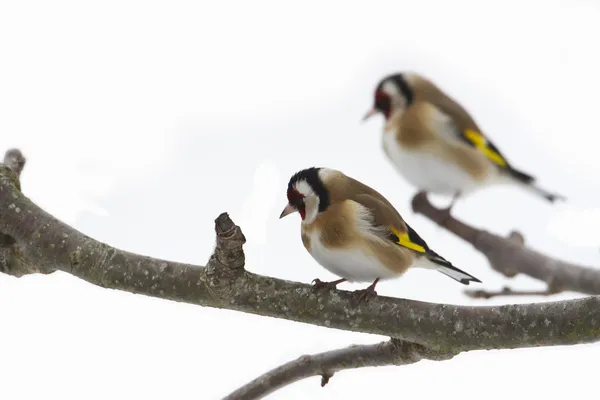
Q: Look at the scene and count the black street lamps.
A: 0